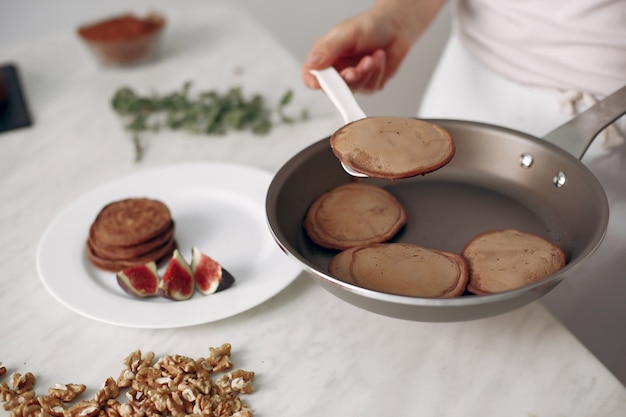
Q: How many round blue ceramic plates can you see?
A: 0